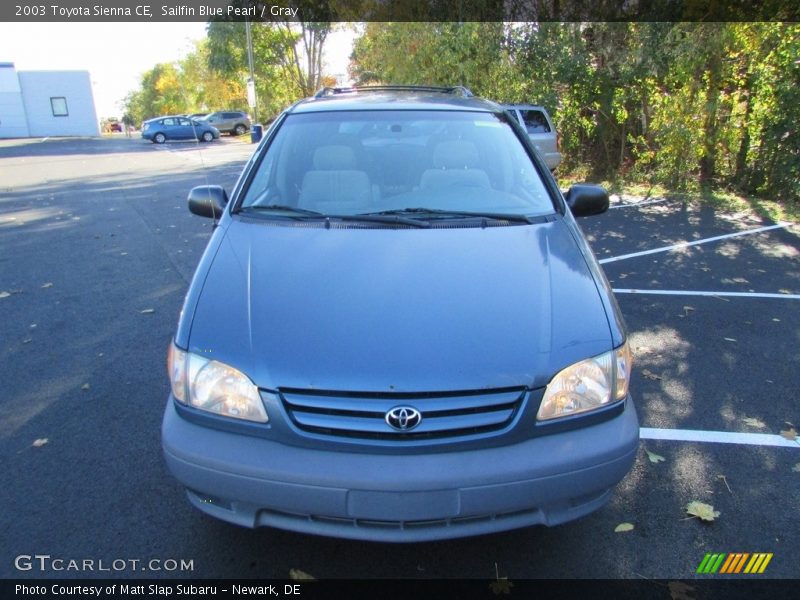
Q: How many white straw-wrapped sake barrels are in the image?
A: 0